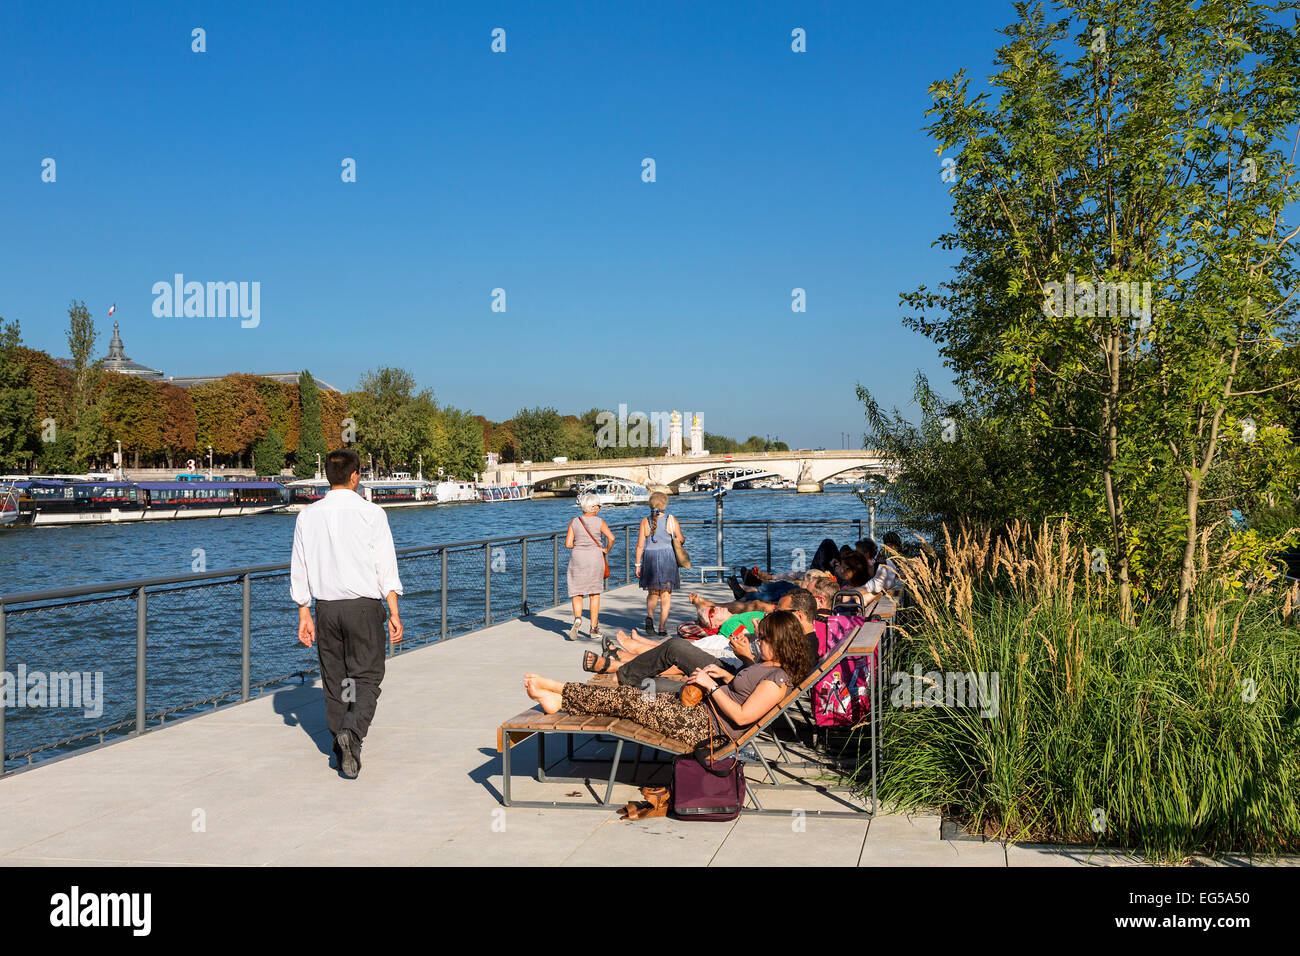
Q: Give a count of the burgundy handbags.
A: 1